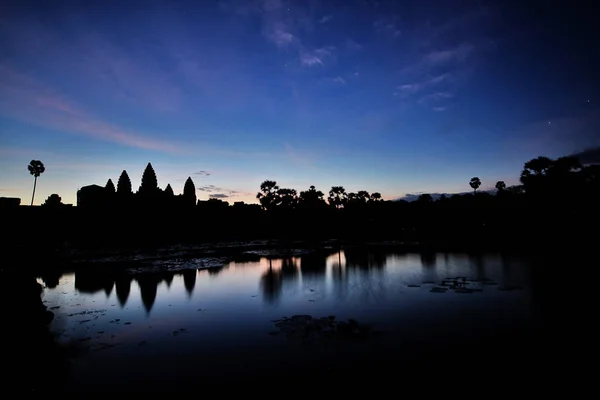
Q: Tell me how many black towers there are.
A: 5